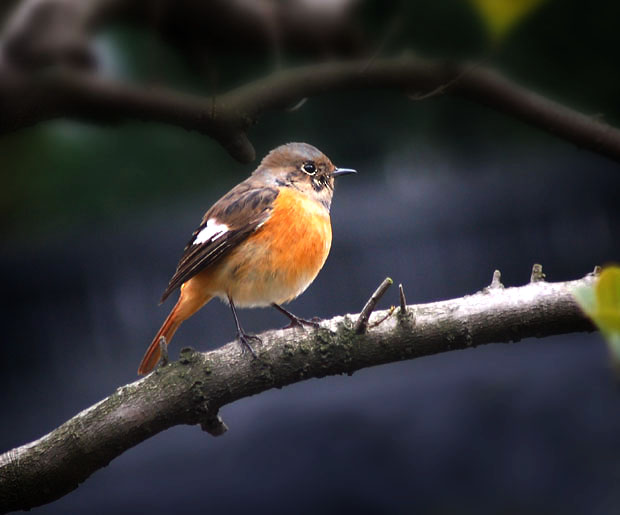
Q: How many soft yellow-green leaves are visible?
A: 2